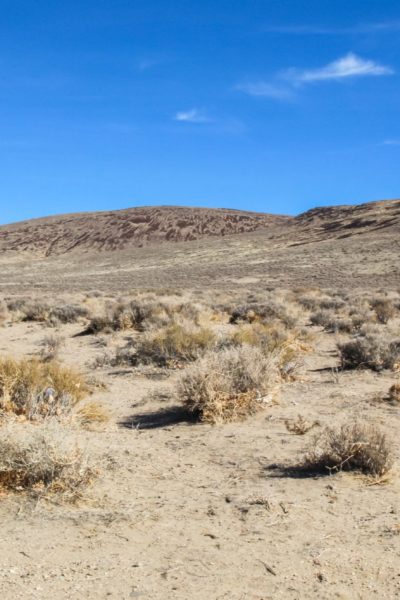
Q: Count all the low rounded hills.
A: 2